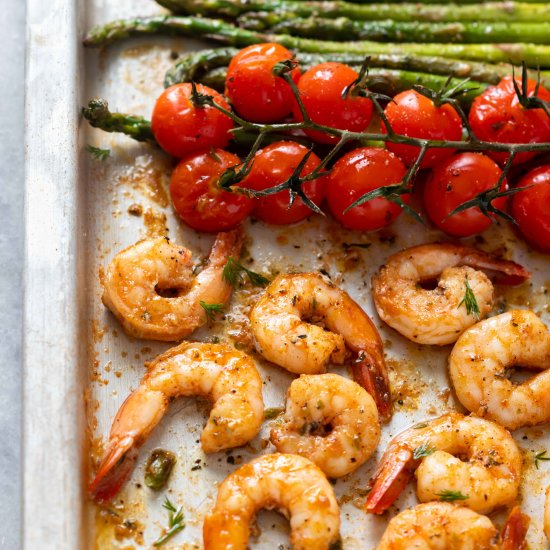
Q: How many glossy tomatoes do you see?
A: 10